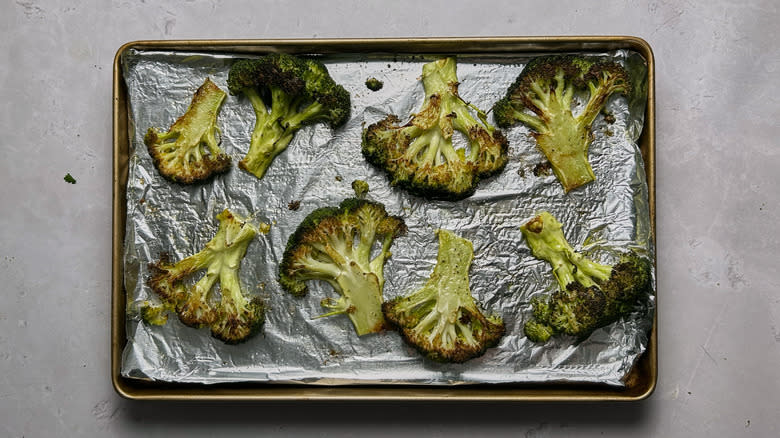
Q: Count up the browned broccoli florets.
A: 8